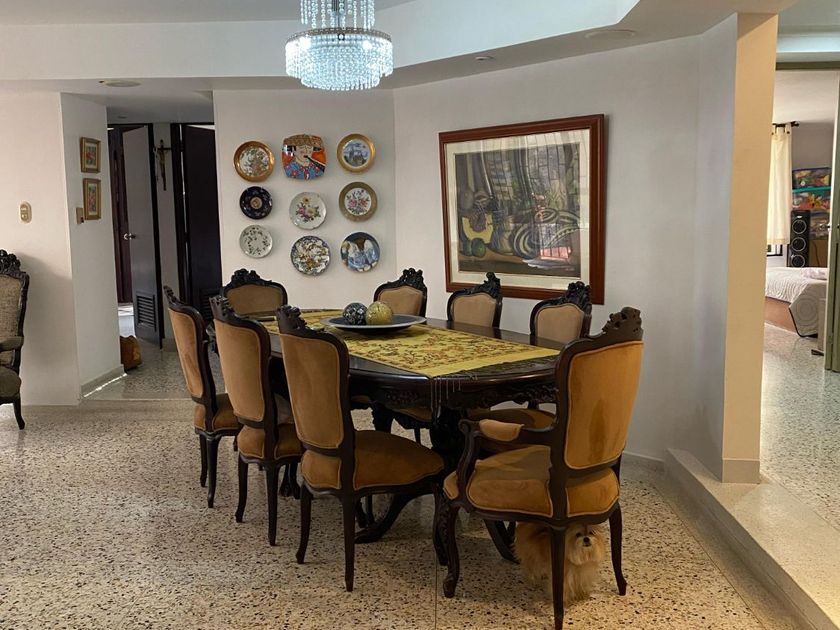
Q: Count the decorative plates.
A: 9